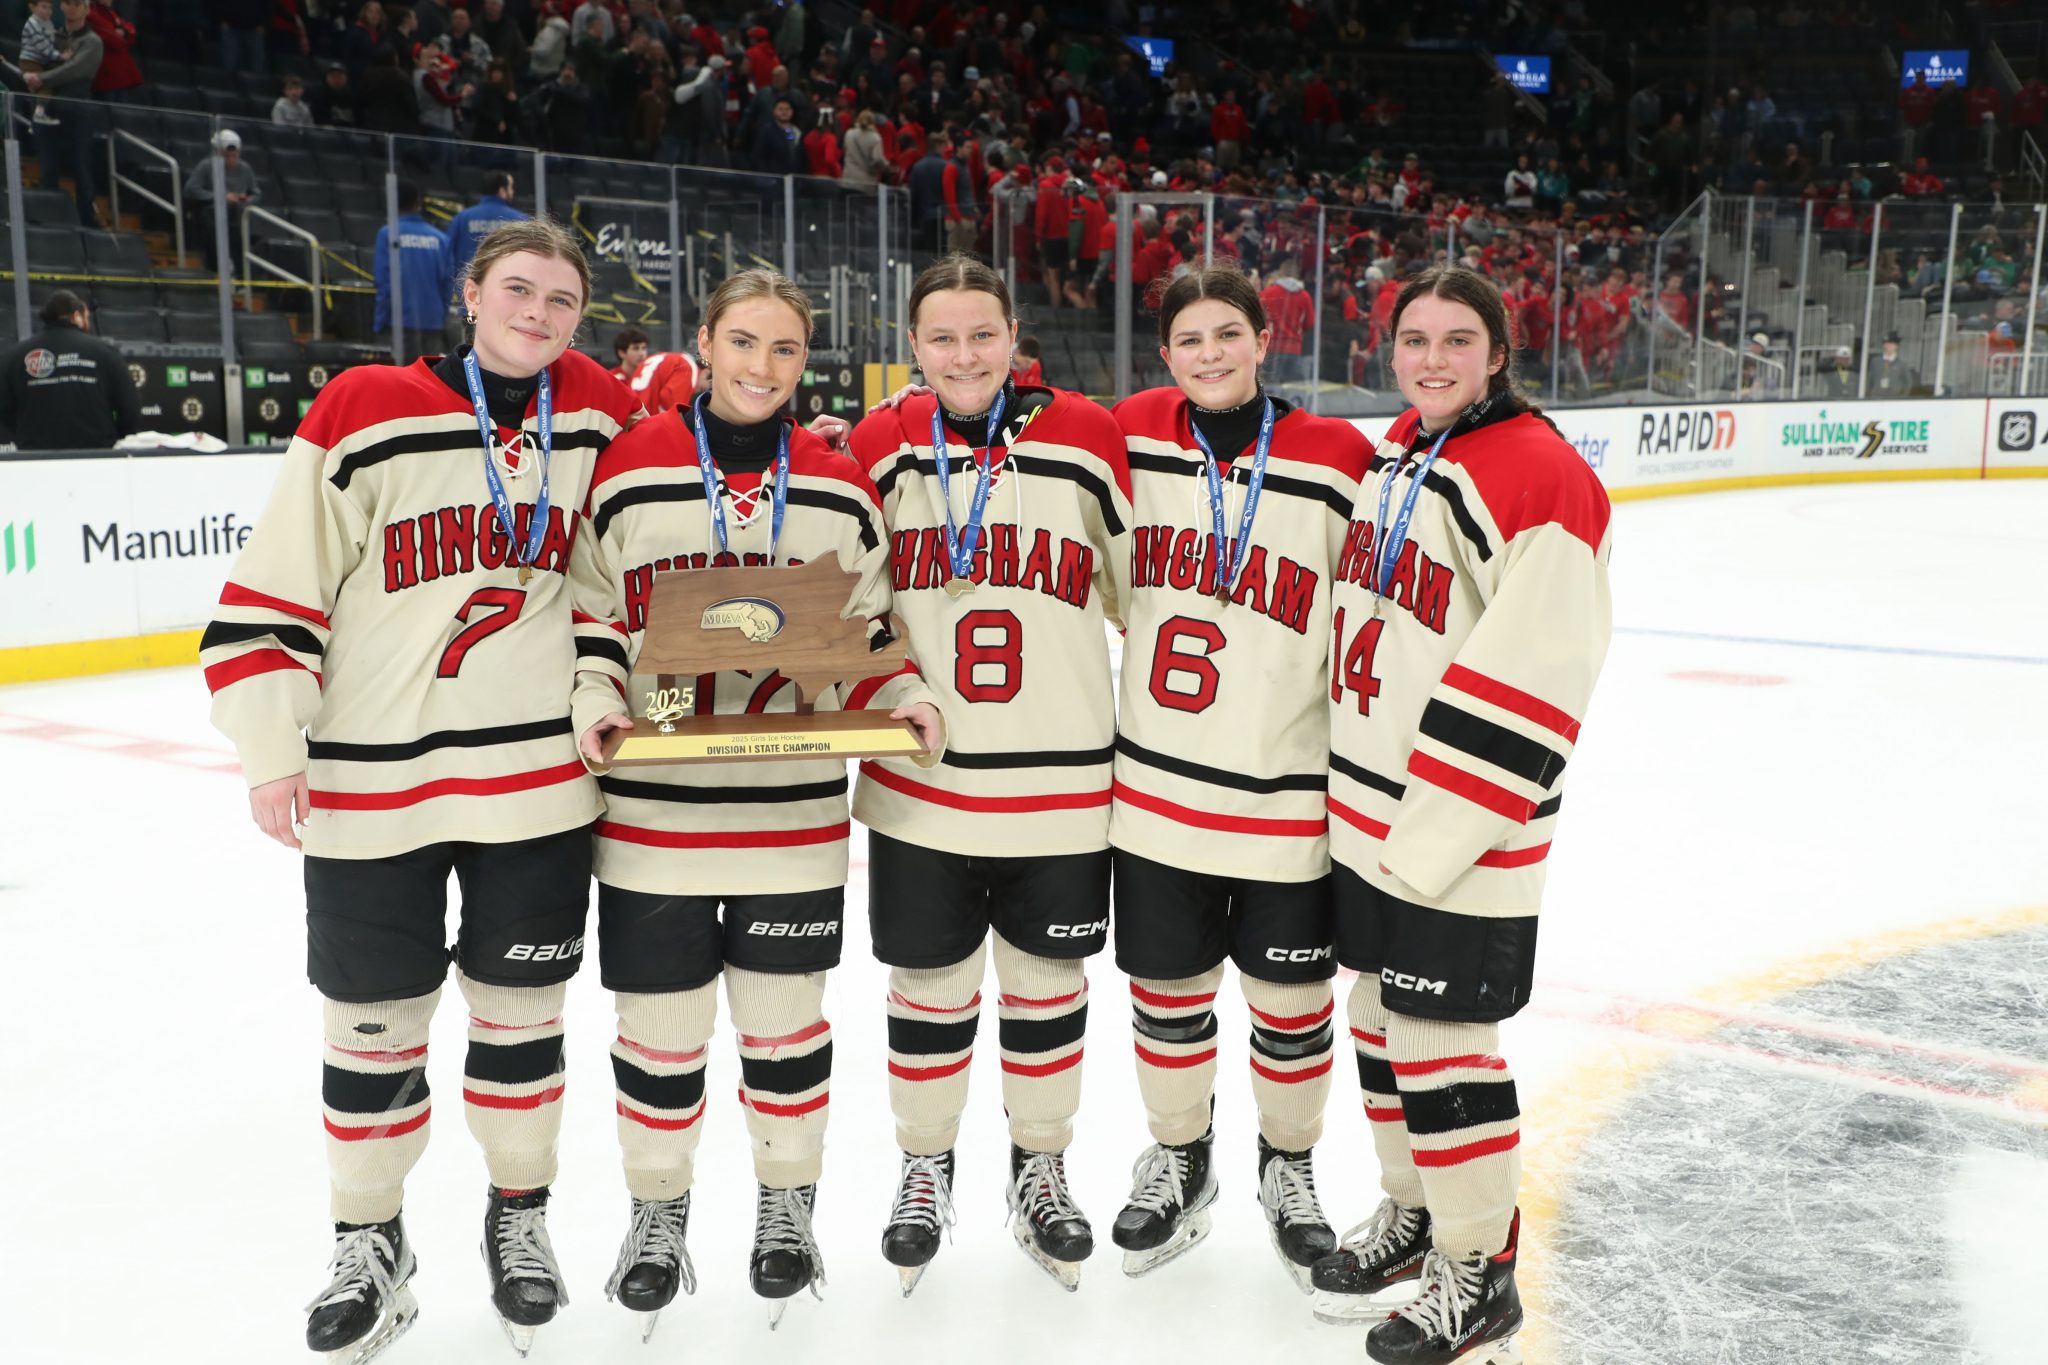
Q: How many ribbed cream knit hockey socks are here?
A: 10